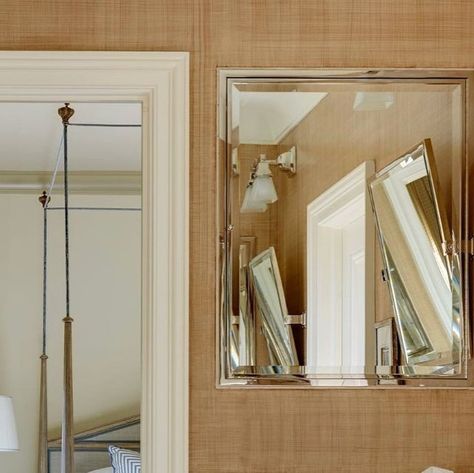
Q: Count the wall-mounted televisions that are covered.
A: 0